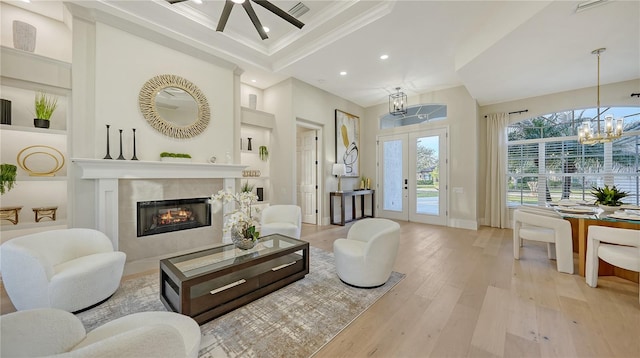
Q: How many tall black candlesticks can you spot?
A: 3